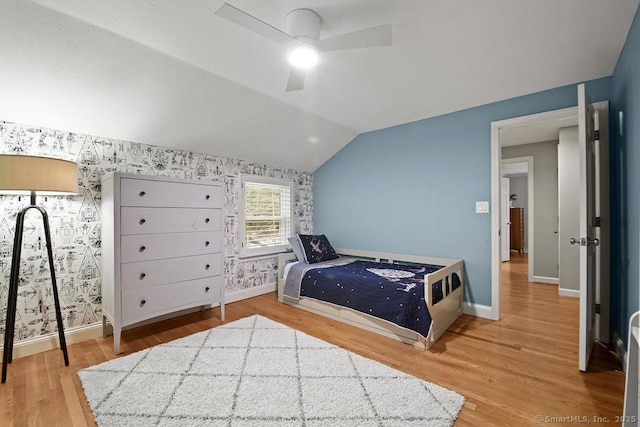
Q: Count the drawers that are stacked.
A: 5